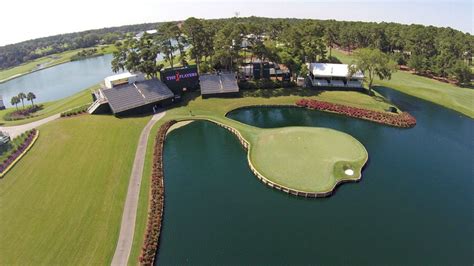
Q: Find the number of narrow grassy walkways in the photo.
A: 1